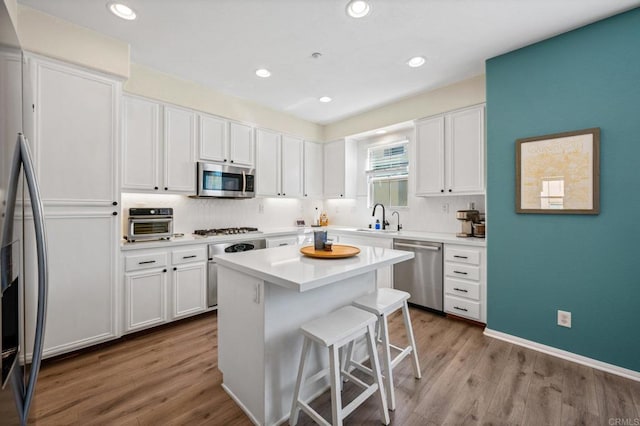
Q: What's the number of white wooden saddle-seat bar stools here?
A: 2